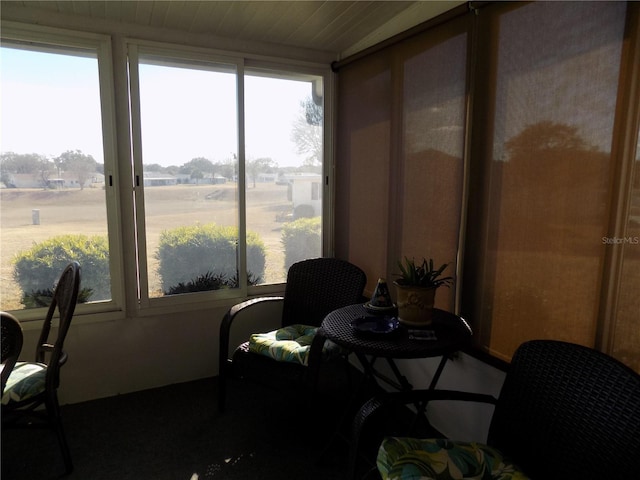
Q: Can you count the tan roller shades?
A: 2